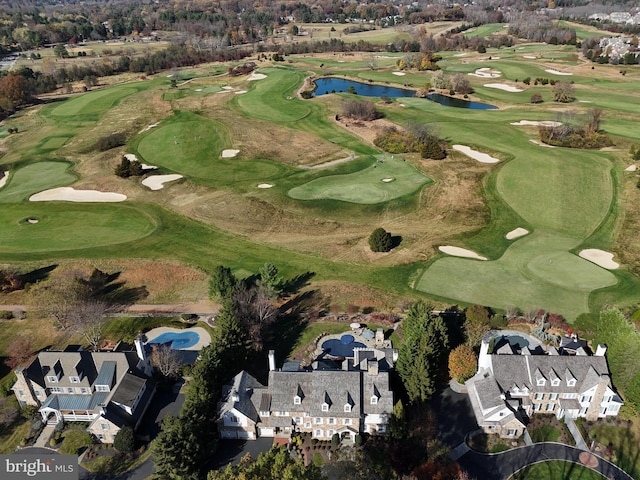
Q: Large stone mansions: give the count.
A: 3